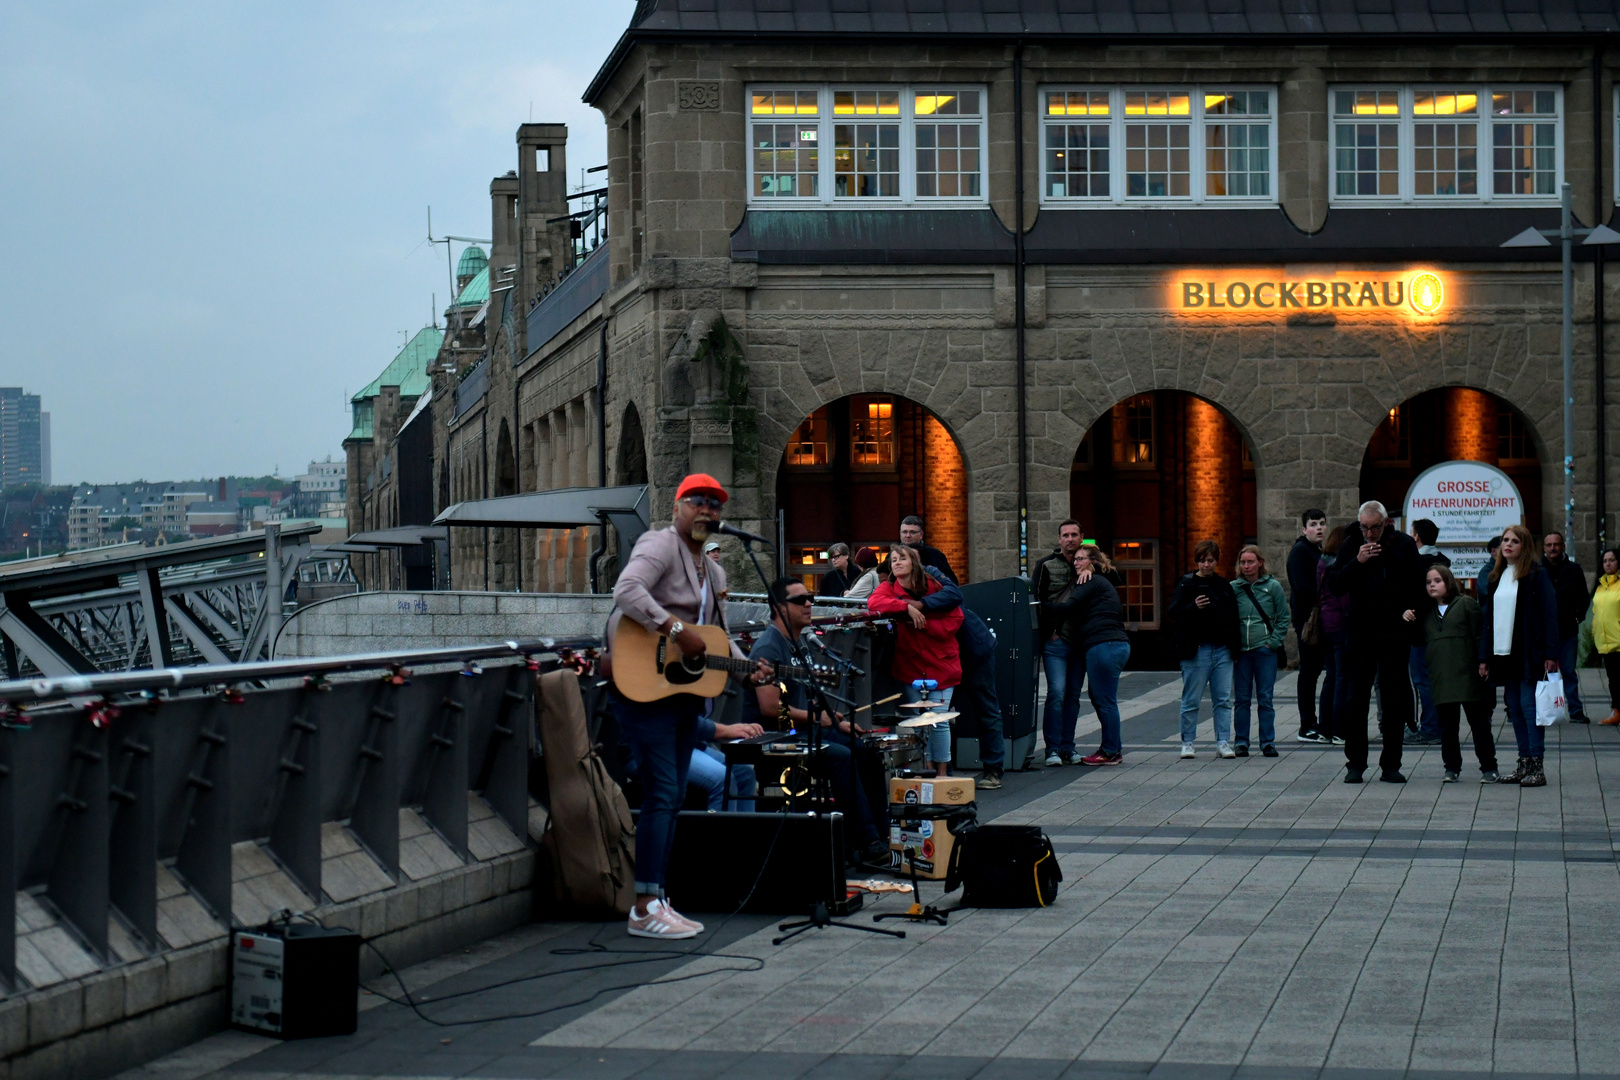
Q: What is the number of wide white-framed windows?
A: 3